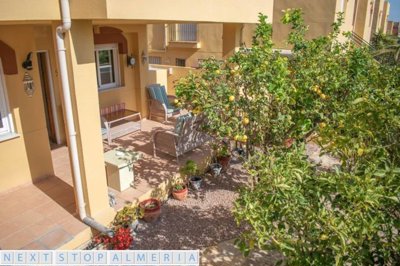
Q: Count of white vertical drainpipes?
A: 1